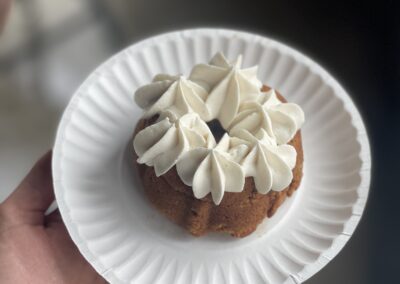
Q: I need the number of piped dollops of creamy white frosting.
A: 6